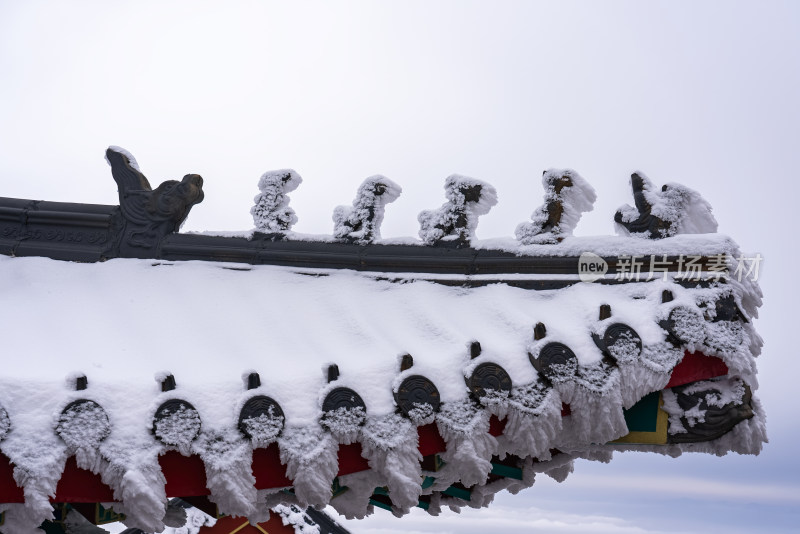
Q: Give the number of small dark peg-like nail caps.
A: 9